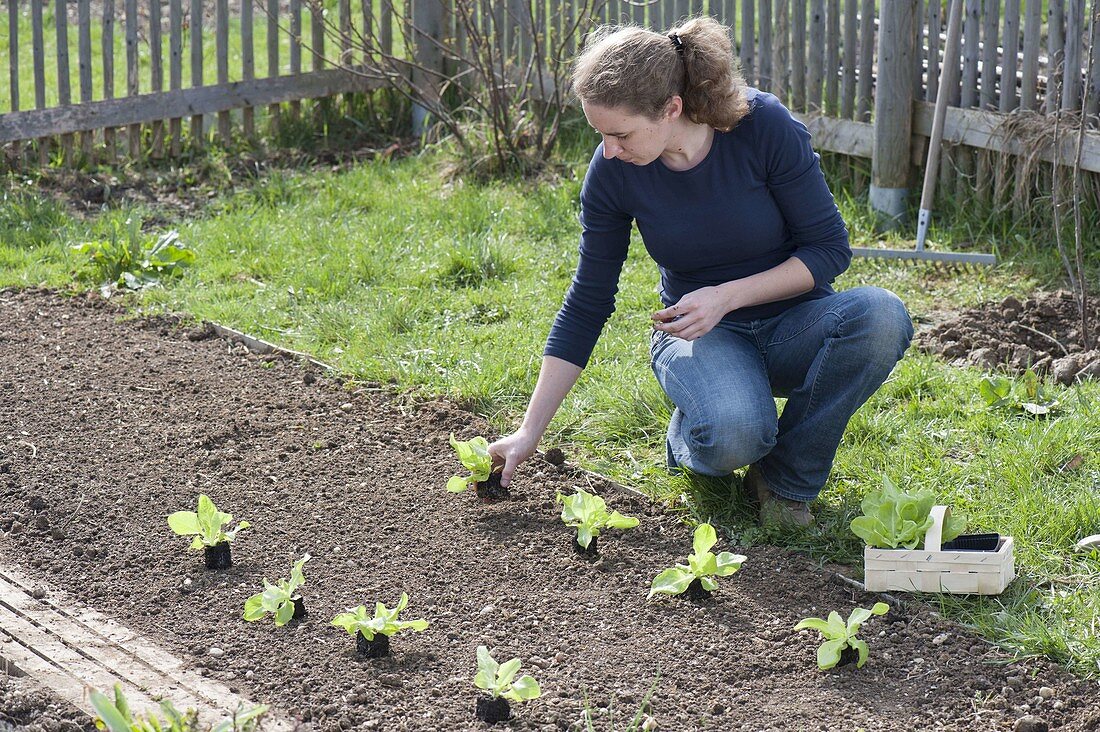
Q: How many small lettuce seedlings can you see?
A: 8